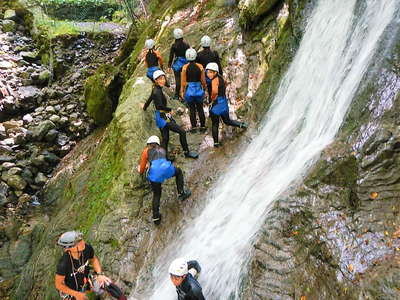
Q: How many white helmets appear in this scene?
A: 8